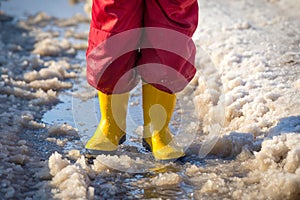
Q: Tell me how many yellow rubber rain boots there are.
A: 2